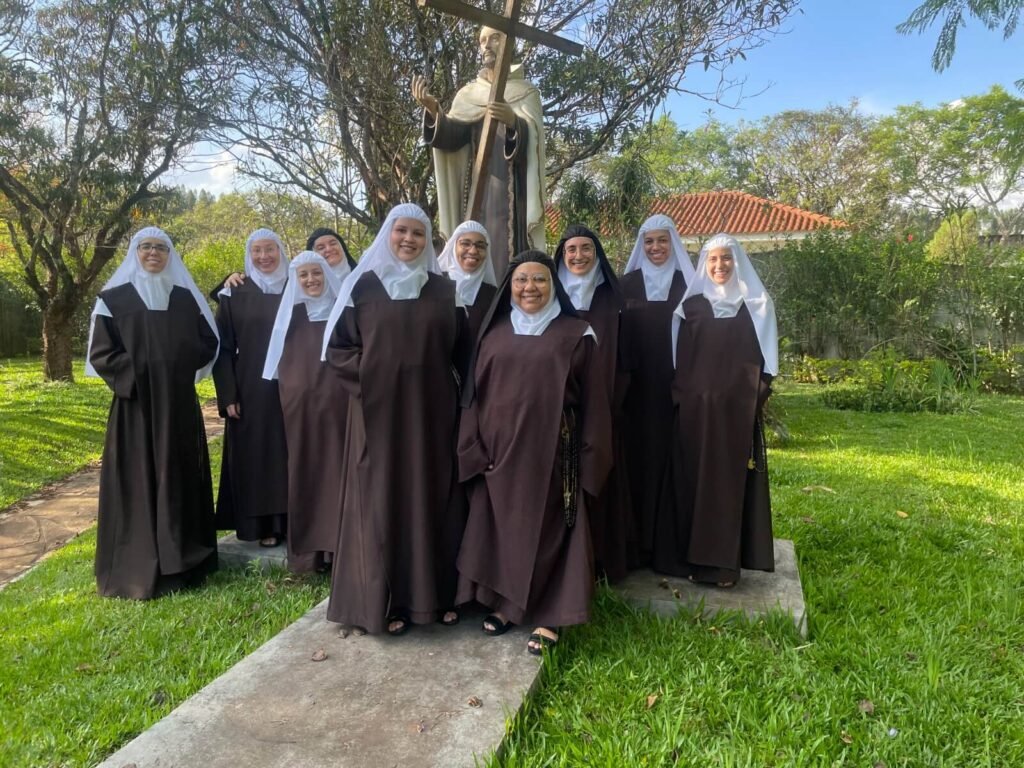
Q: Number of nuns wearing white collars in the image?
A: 10